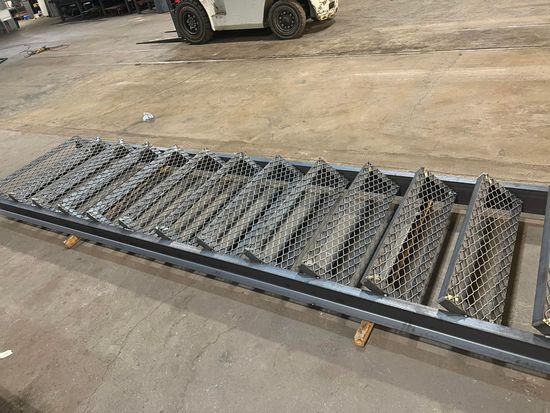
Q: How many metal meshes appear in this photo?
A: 13